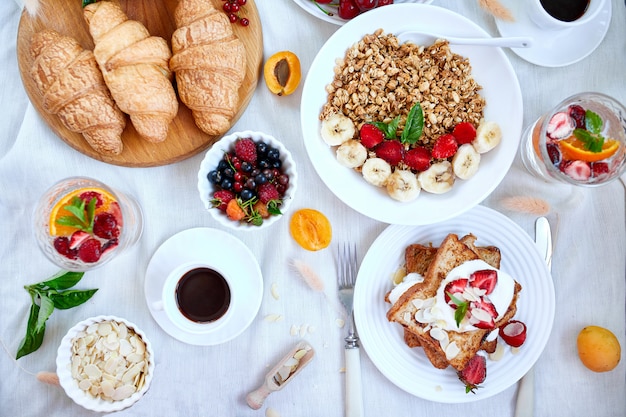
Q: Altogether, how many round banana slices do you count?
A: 7